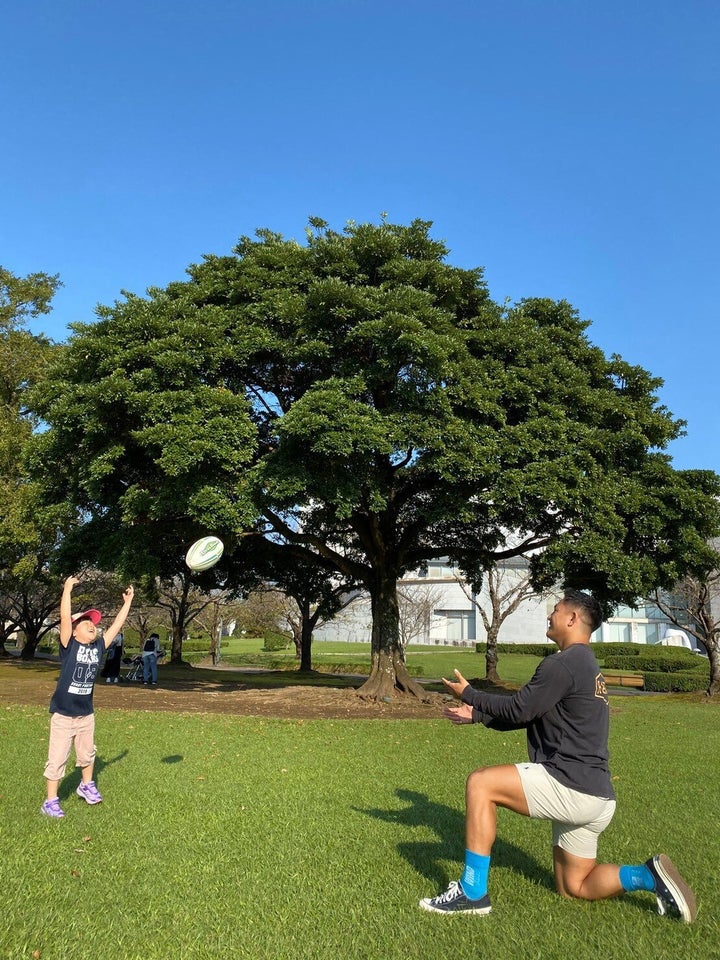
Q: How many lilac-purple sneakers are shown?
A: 2